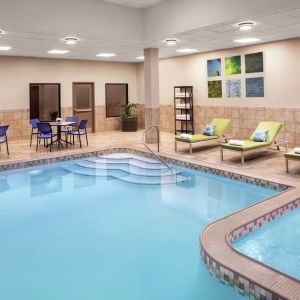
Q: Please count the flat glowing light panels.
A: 6